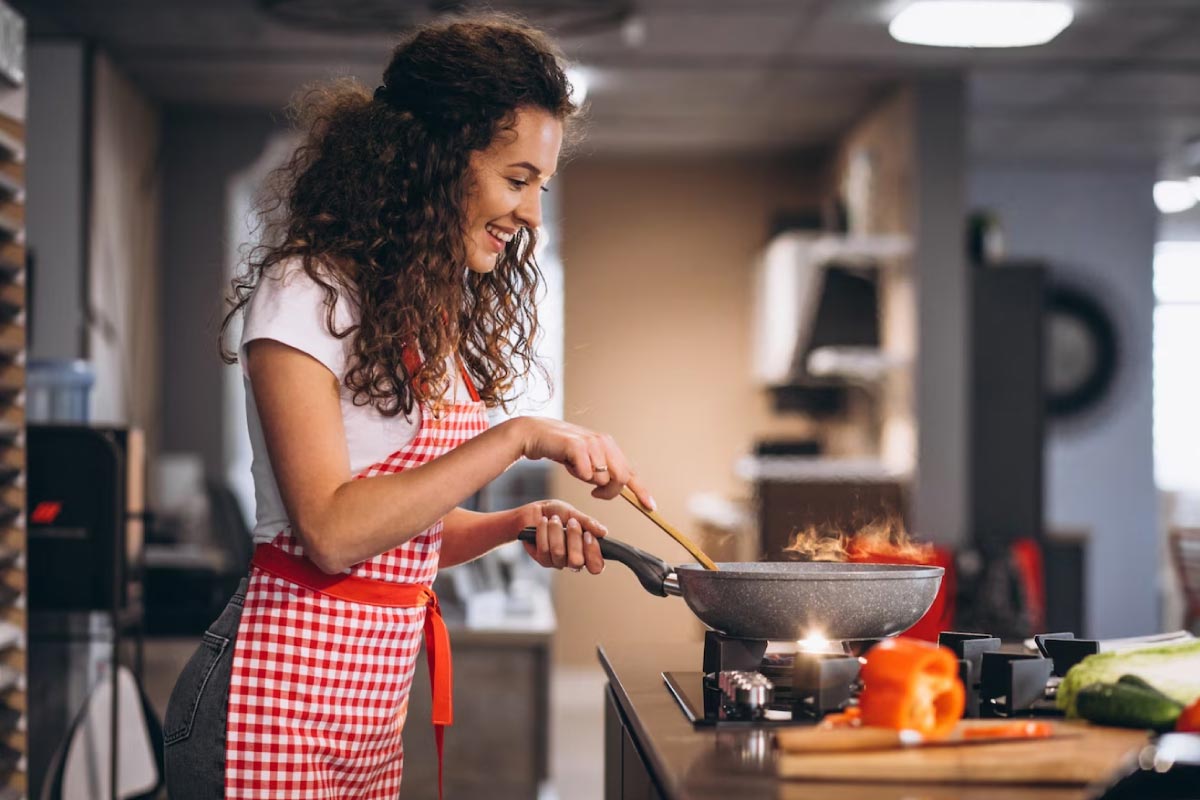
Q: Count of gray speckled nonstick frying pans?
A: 1